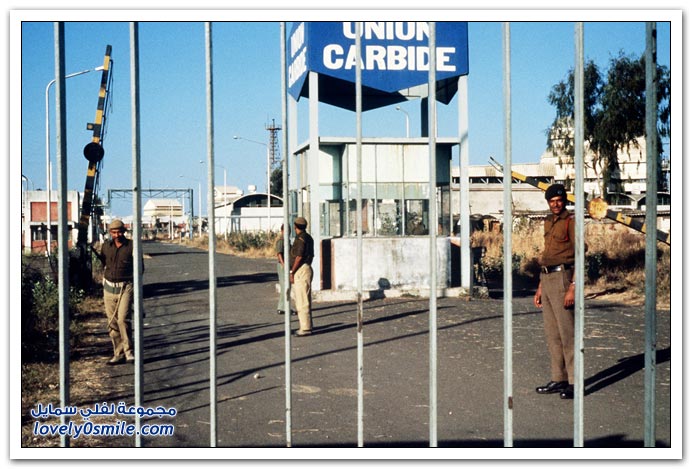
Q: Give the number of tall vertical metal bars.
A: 9